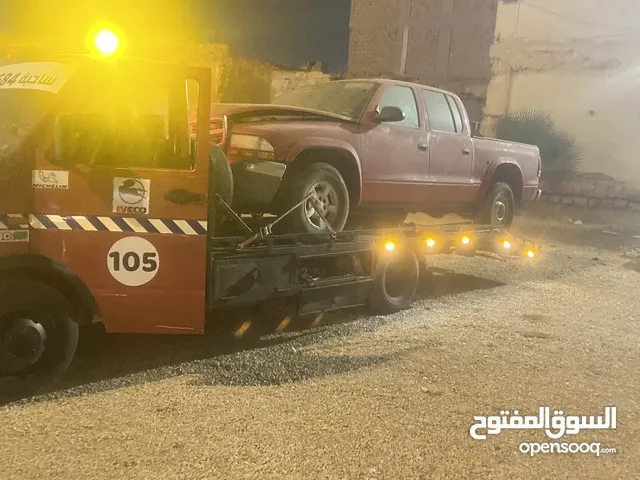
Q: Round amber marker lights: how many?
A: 5